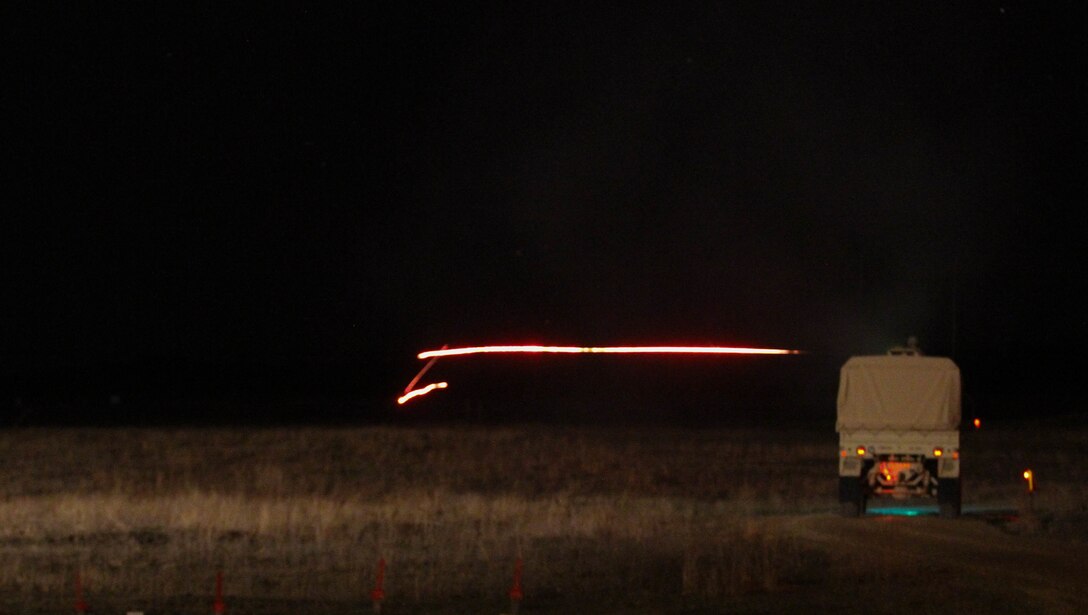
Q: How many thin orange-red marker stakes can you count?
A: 4